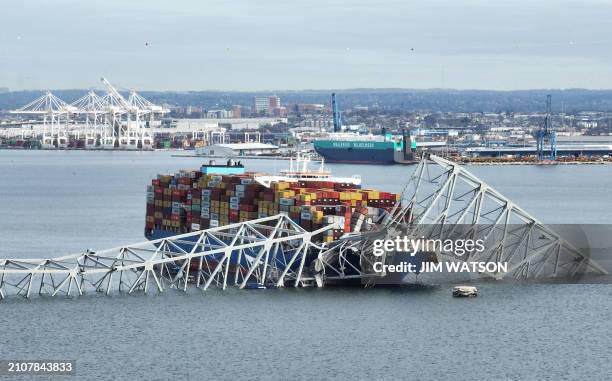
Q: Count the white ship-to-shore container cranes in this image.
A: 4